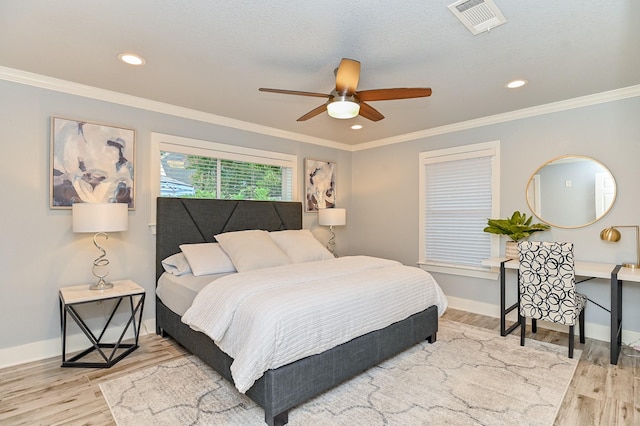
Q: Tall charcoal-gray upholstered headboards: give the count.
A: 1